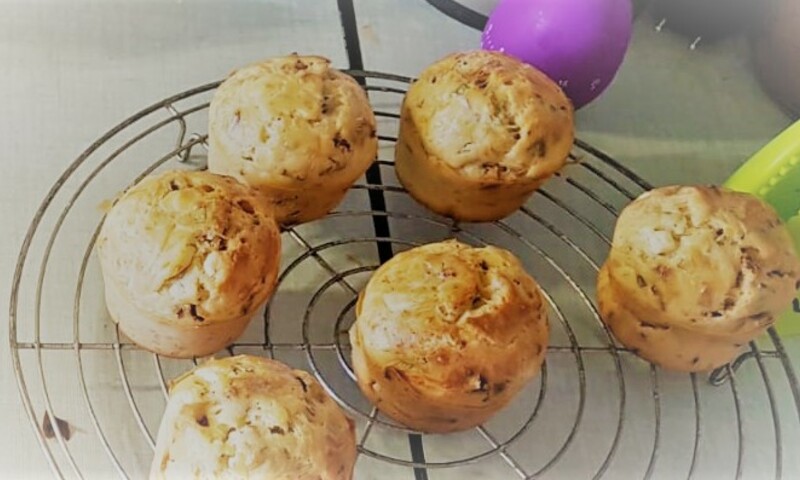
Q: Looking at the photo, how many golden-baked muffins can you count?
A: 6